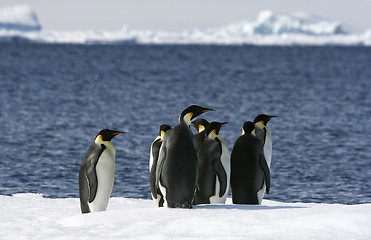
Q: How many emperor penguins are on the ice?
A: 7